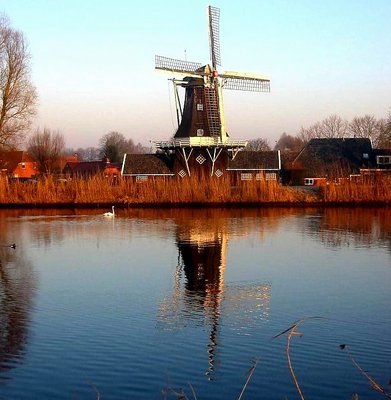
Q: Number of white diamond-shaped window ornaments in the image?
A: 3